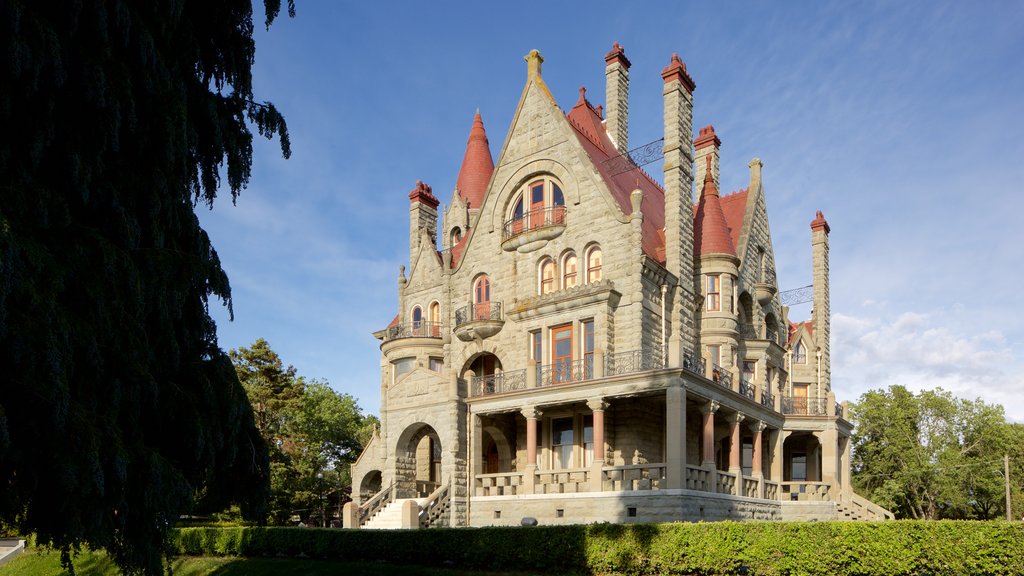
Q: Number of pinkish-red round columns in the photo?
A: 5